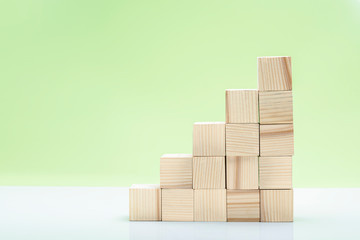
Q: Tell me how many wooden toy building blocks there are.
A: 15